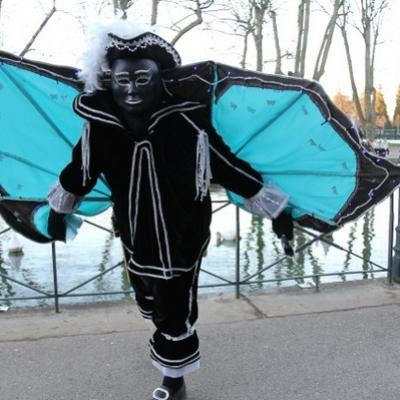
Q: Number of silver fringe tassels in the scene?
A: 2